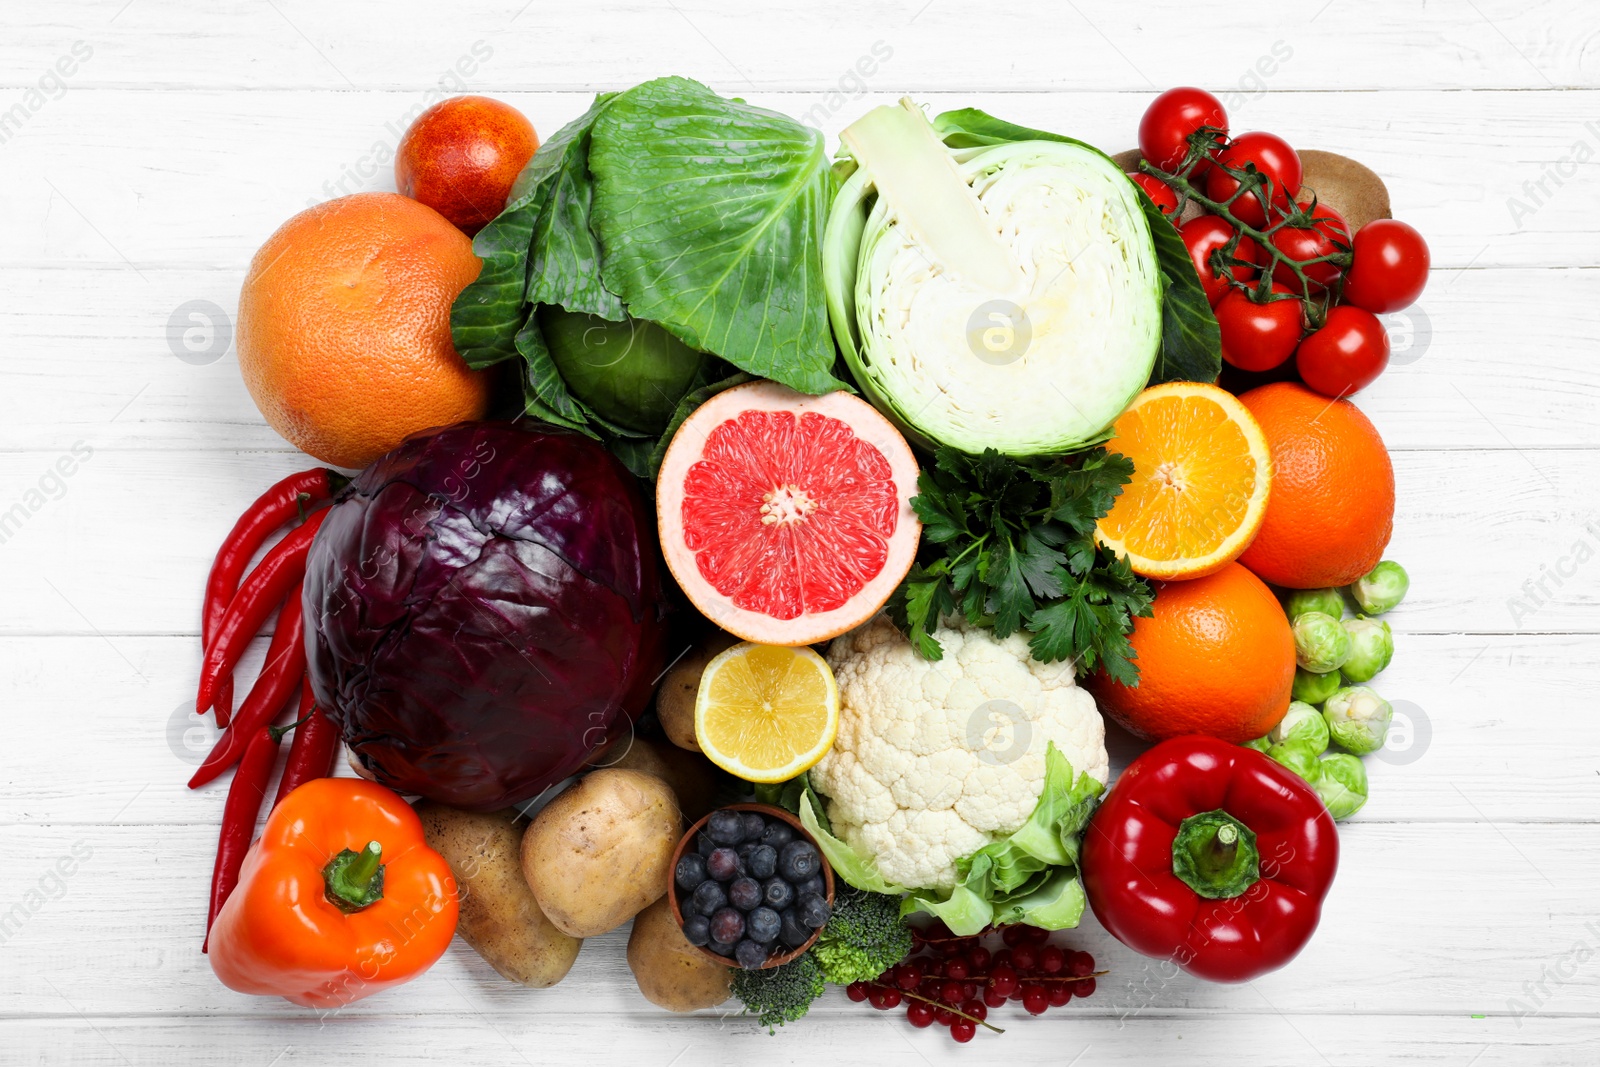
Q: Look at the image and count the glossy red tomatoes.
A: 8